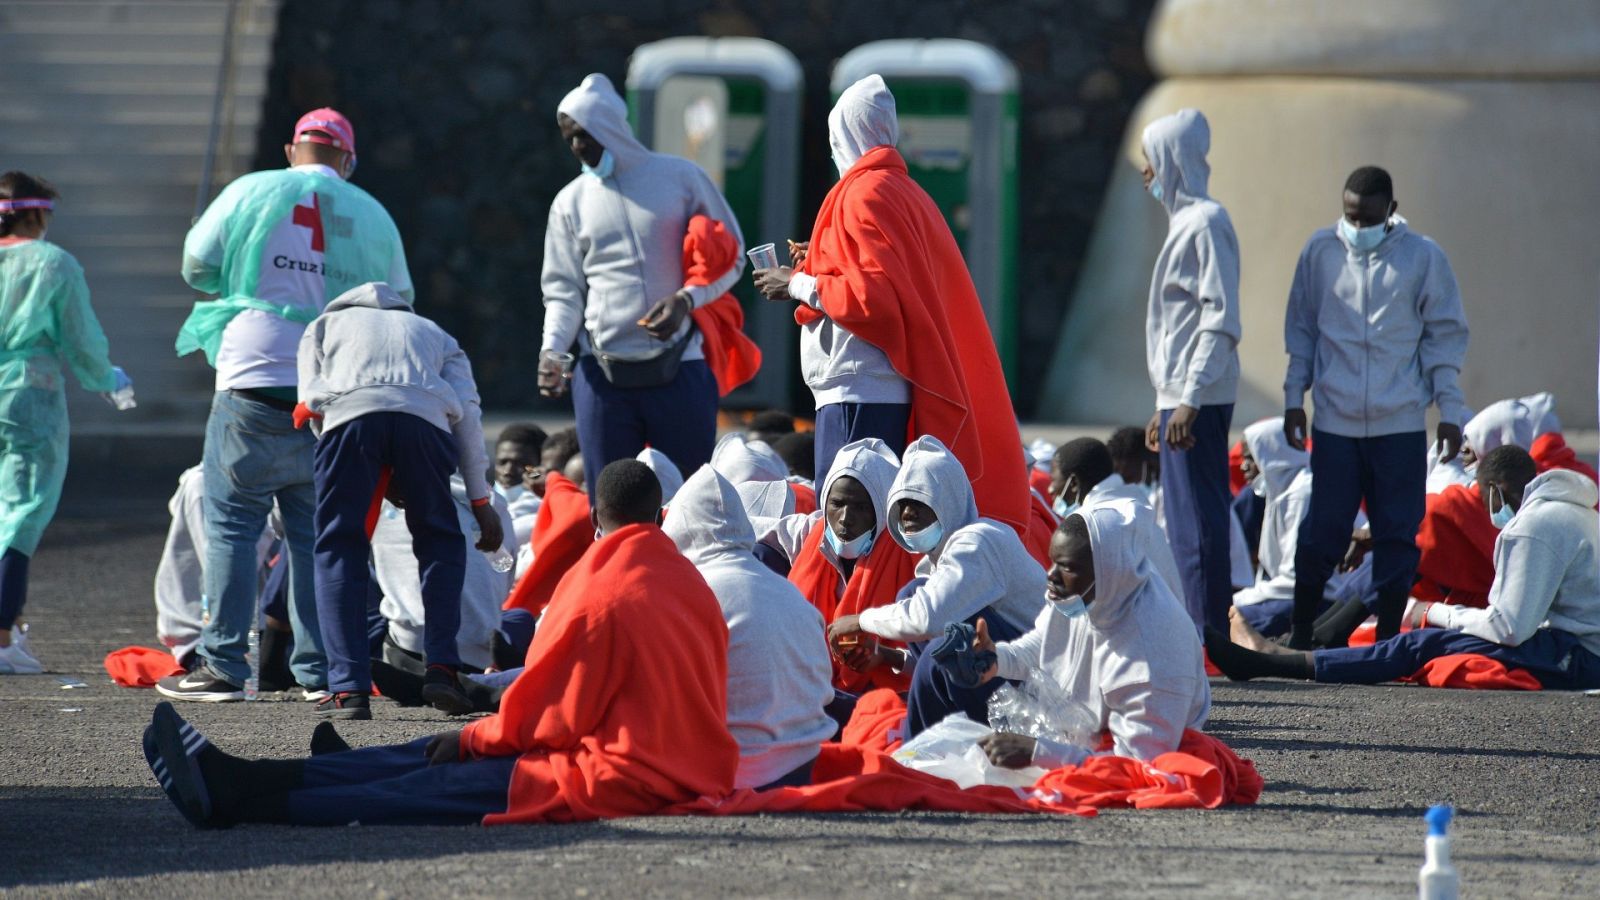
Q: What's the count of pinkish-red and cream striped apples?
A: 0